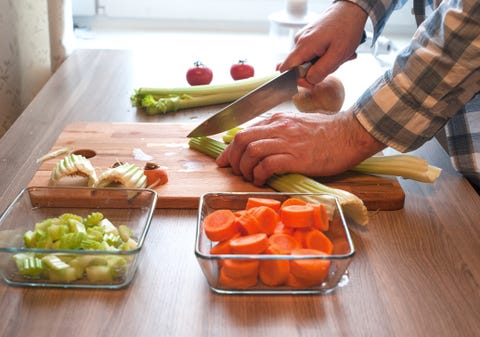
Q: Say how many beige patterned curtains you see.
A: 1